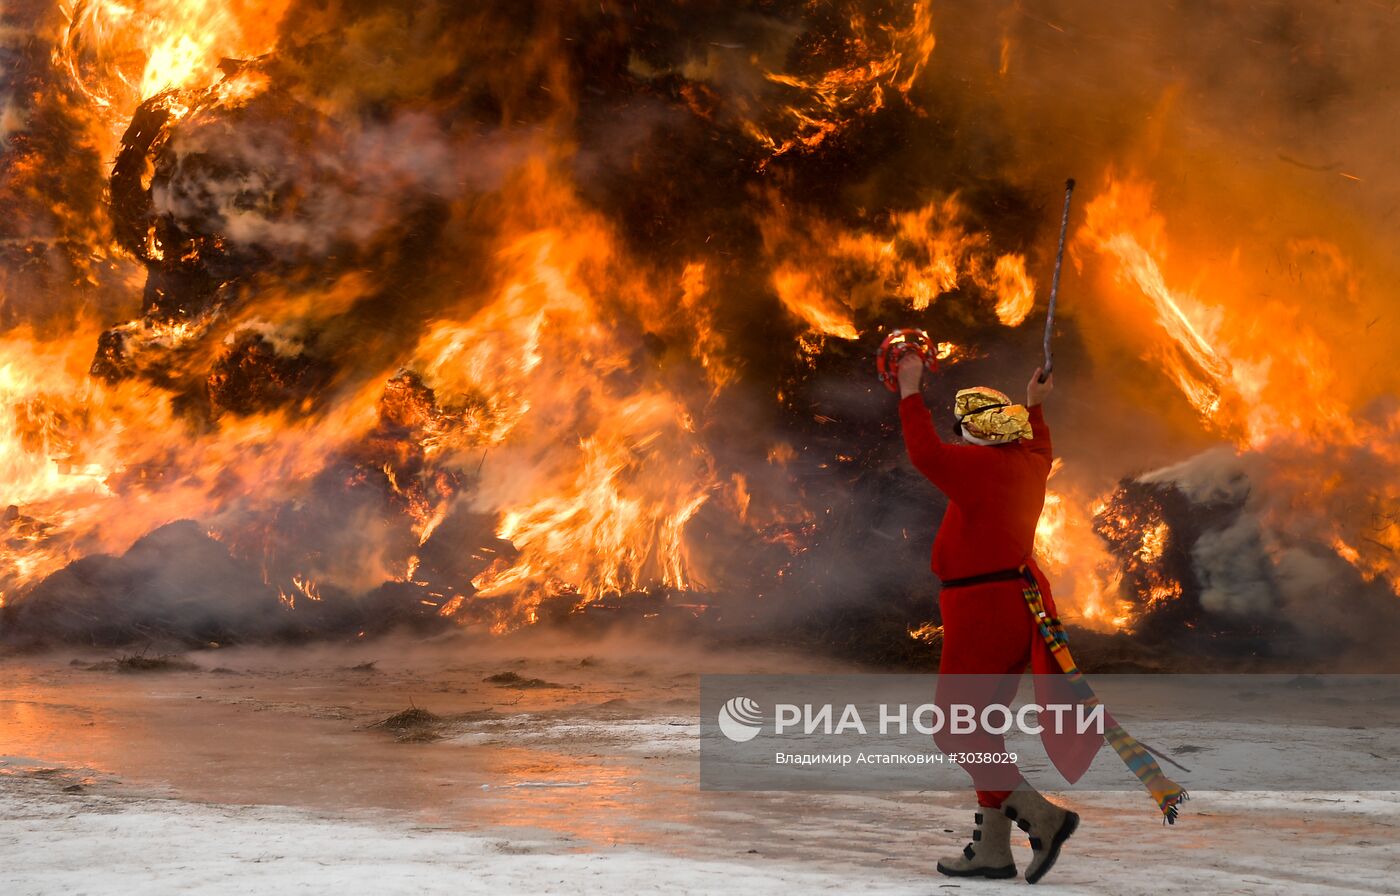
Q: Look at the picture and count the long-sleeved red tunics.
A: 1